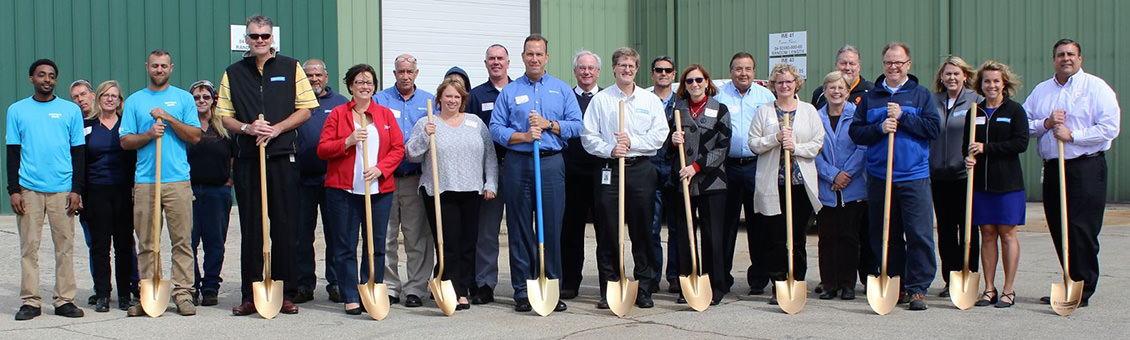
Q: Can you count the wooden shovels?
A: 10